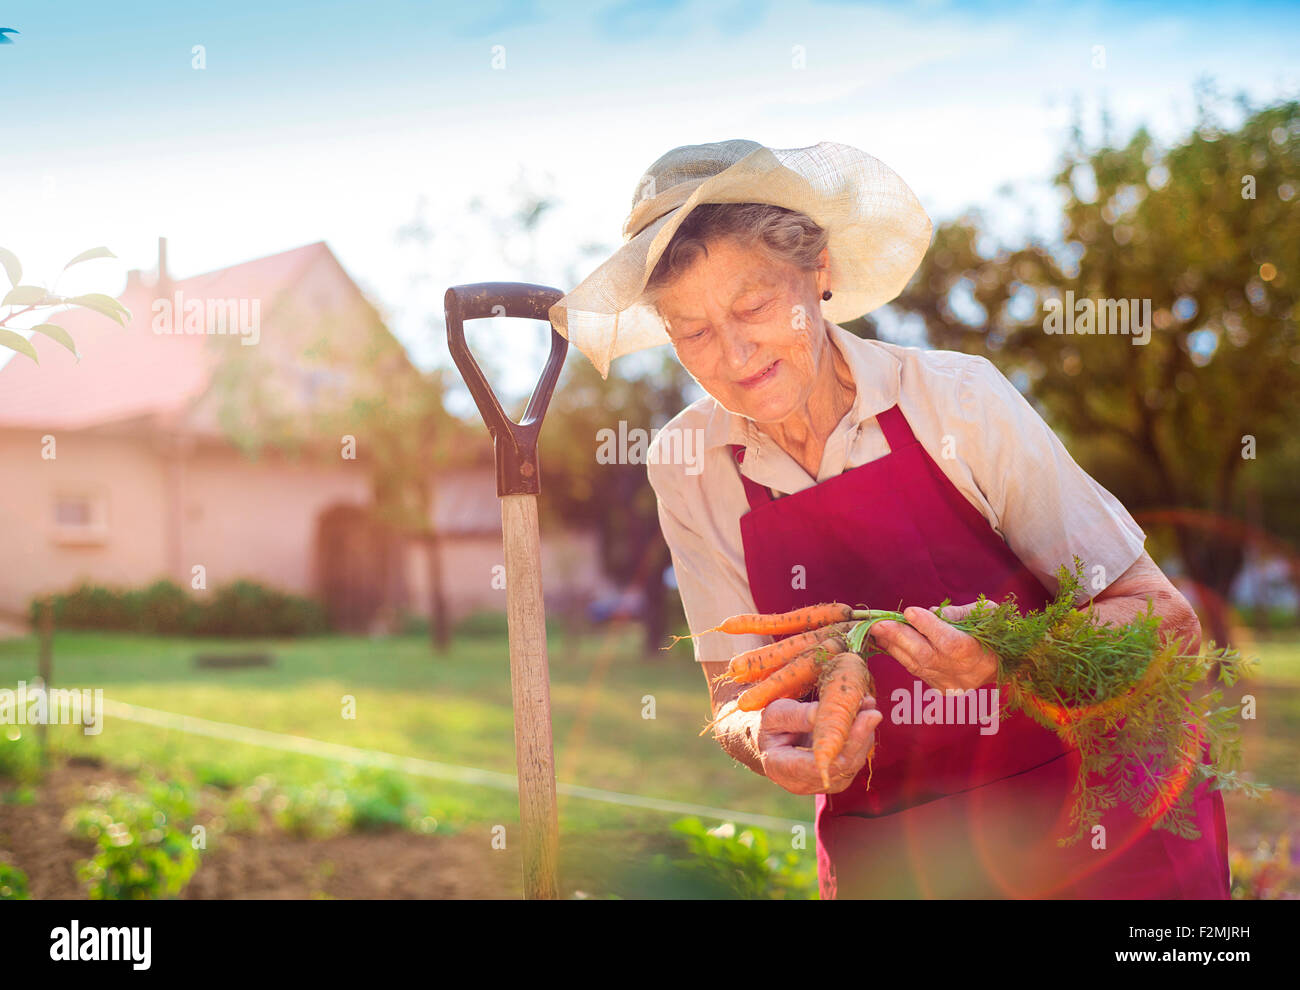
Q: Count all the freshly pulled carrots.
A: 4